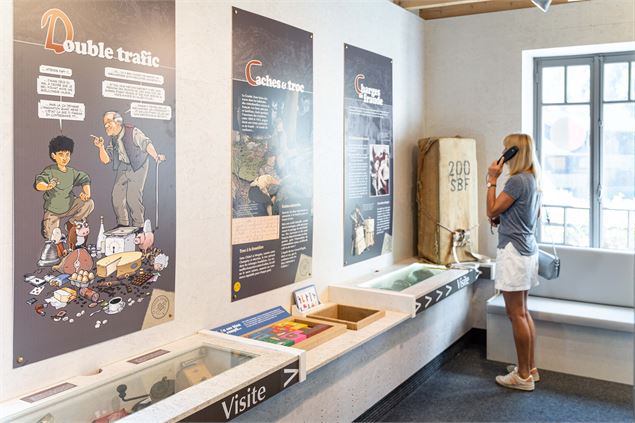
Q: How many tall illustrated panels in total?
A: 3